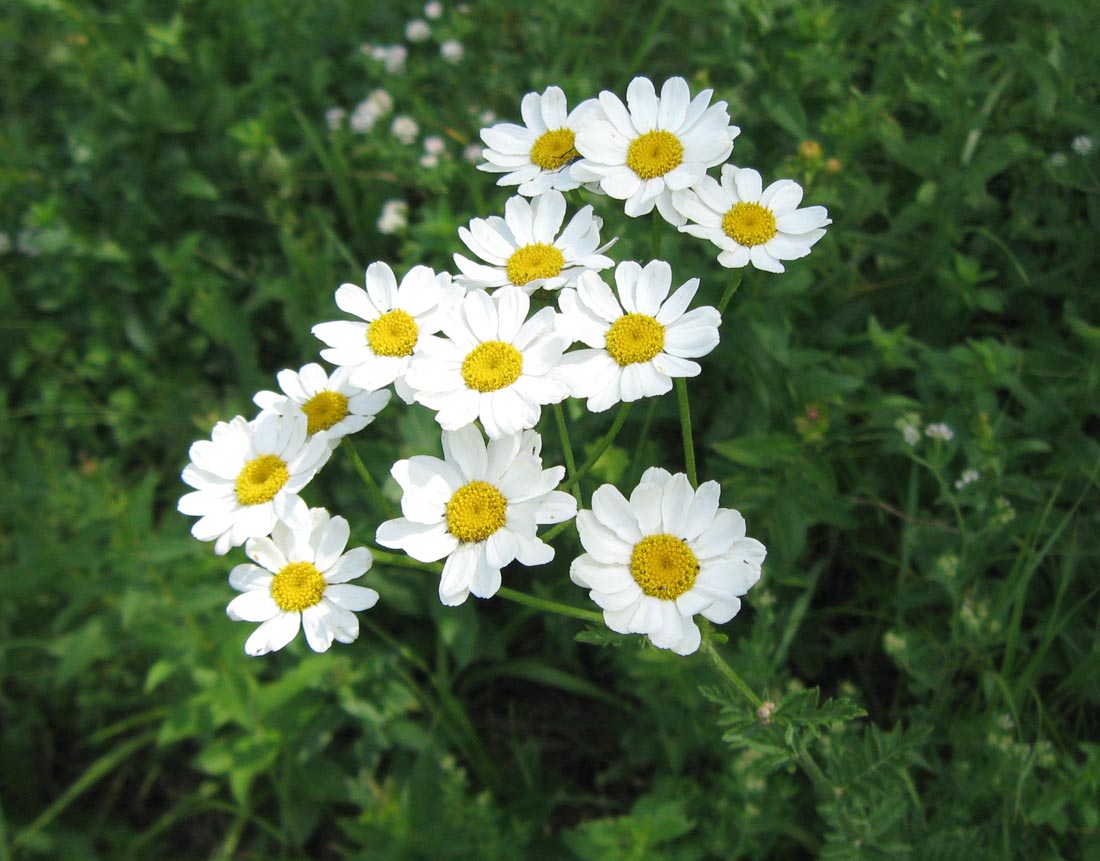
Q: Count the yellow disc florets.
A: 12